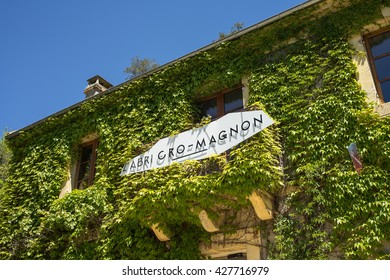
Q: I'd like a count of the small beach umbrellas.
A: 0